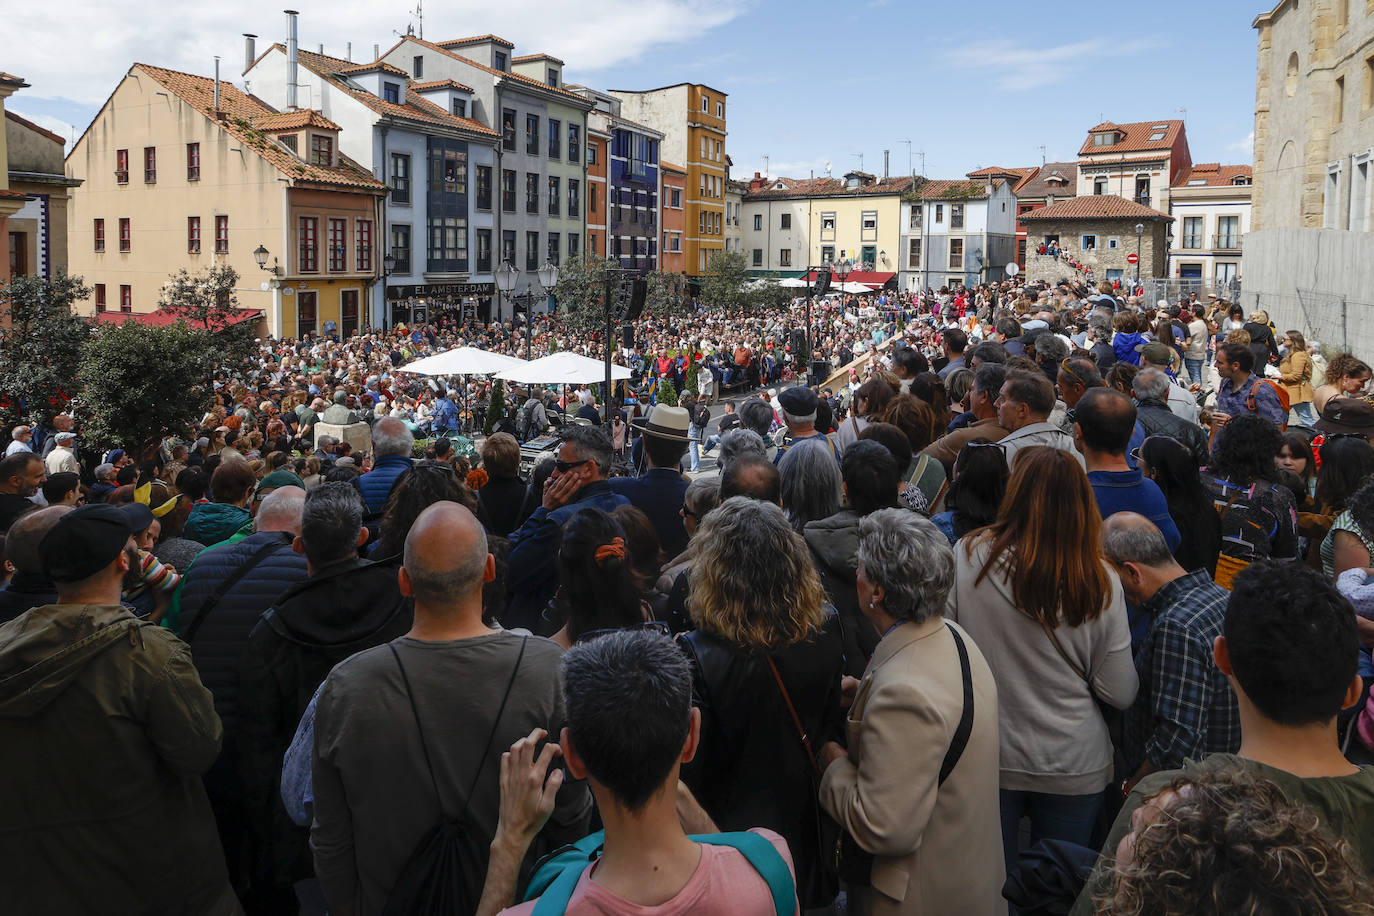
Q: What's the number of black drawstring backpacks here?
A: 1